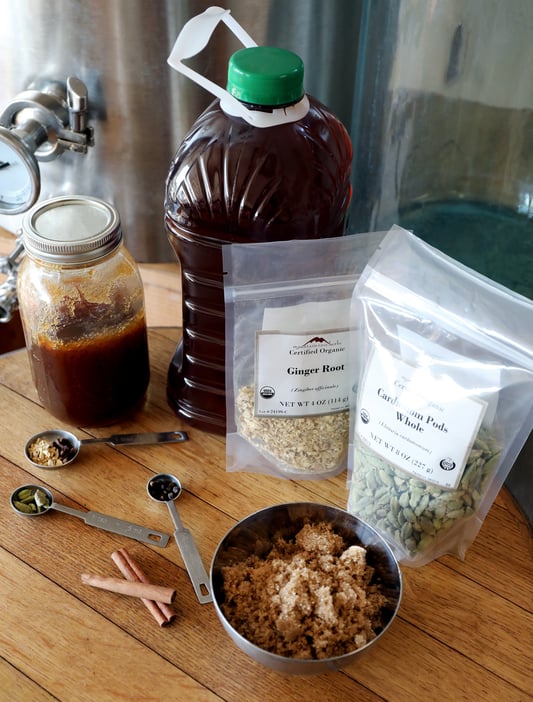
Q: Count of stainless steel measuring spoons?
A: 3